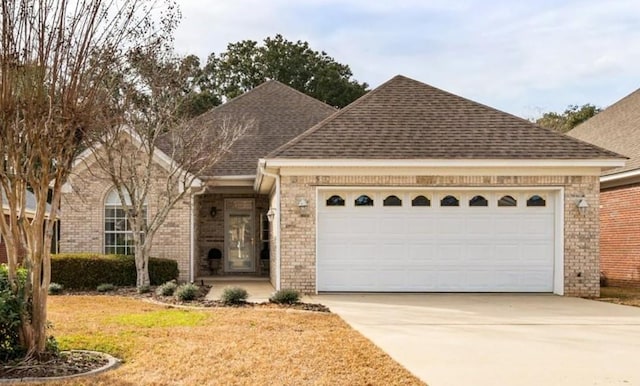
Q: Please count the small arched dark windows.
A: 8